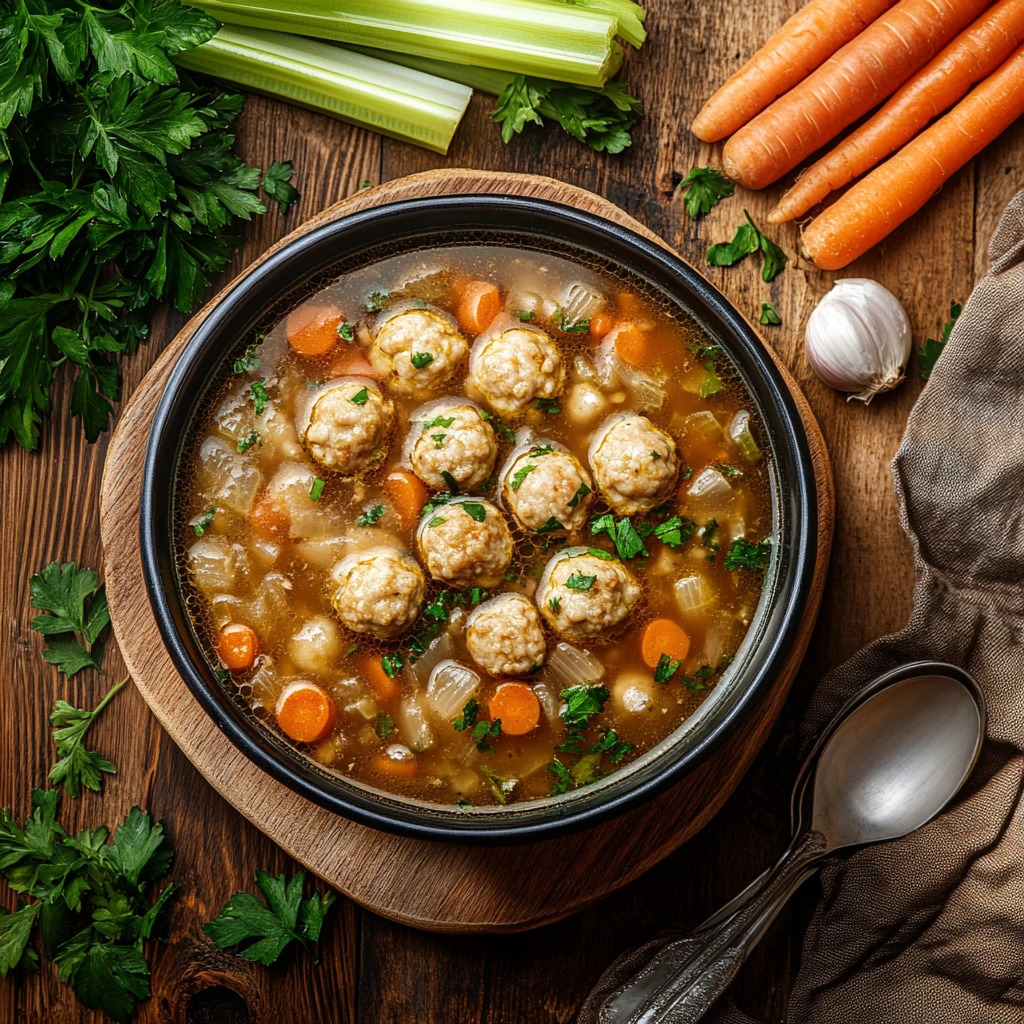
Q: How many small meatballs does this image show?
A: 10